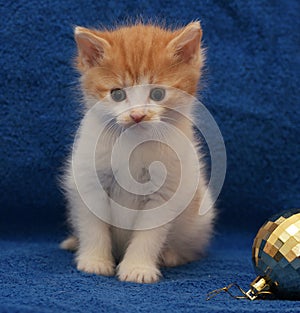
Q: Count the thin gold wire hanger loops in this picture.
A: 1